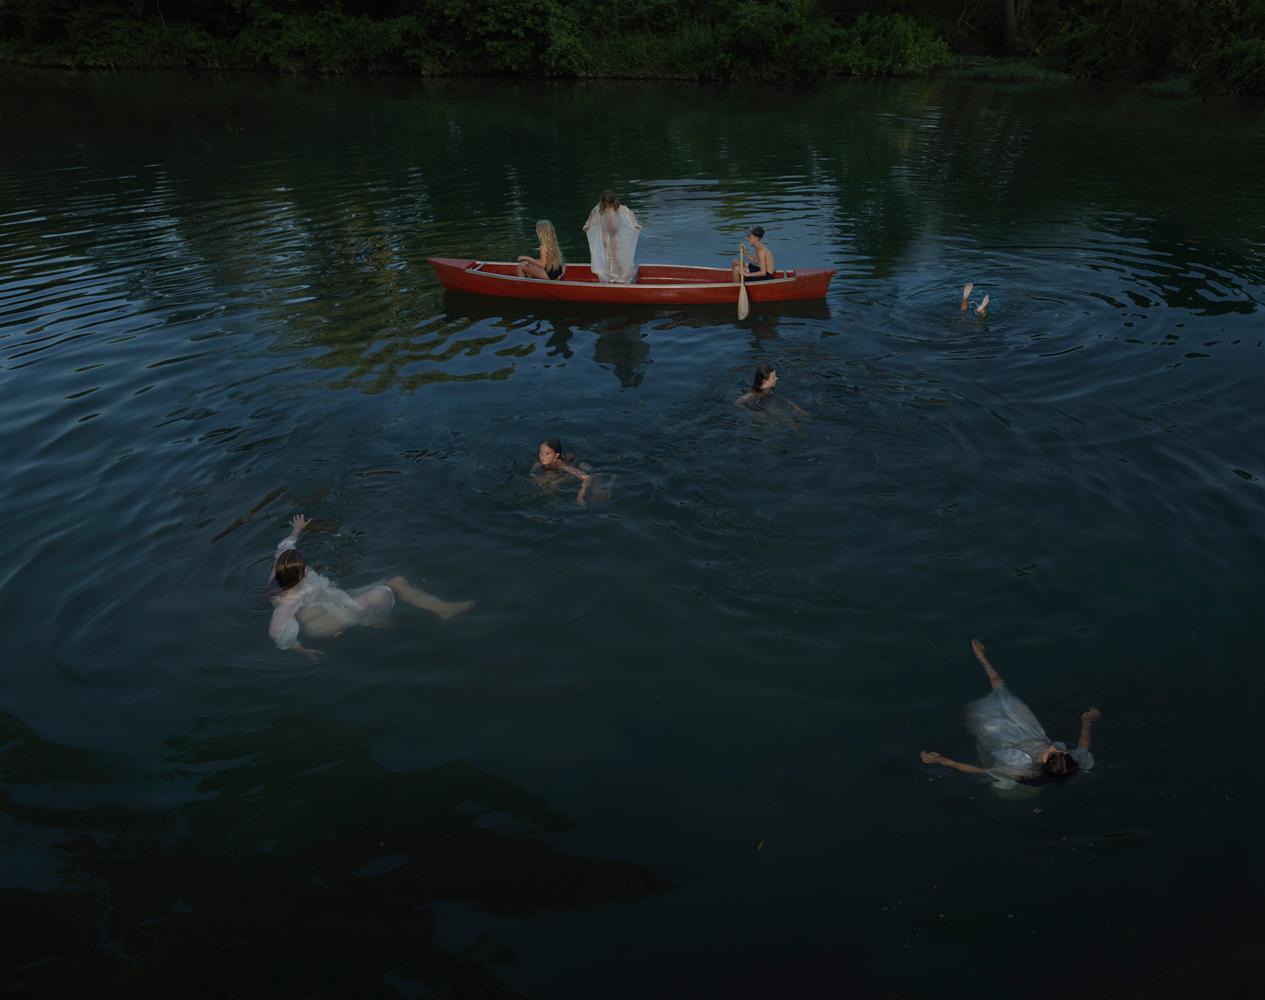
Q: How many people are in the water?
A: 5